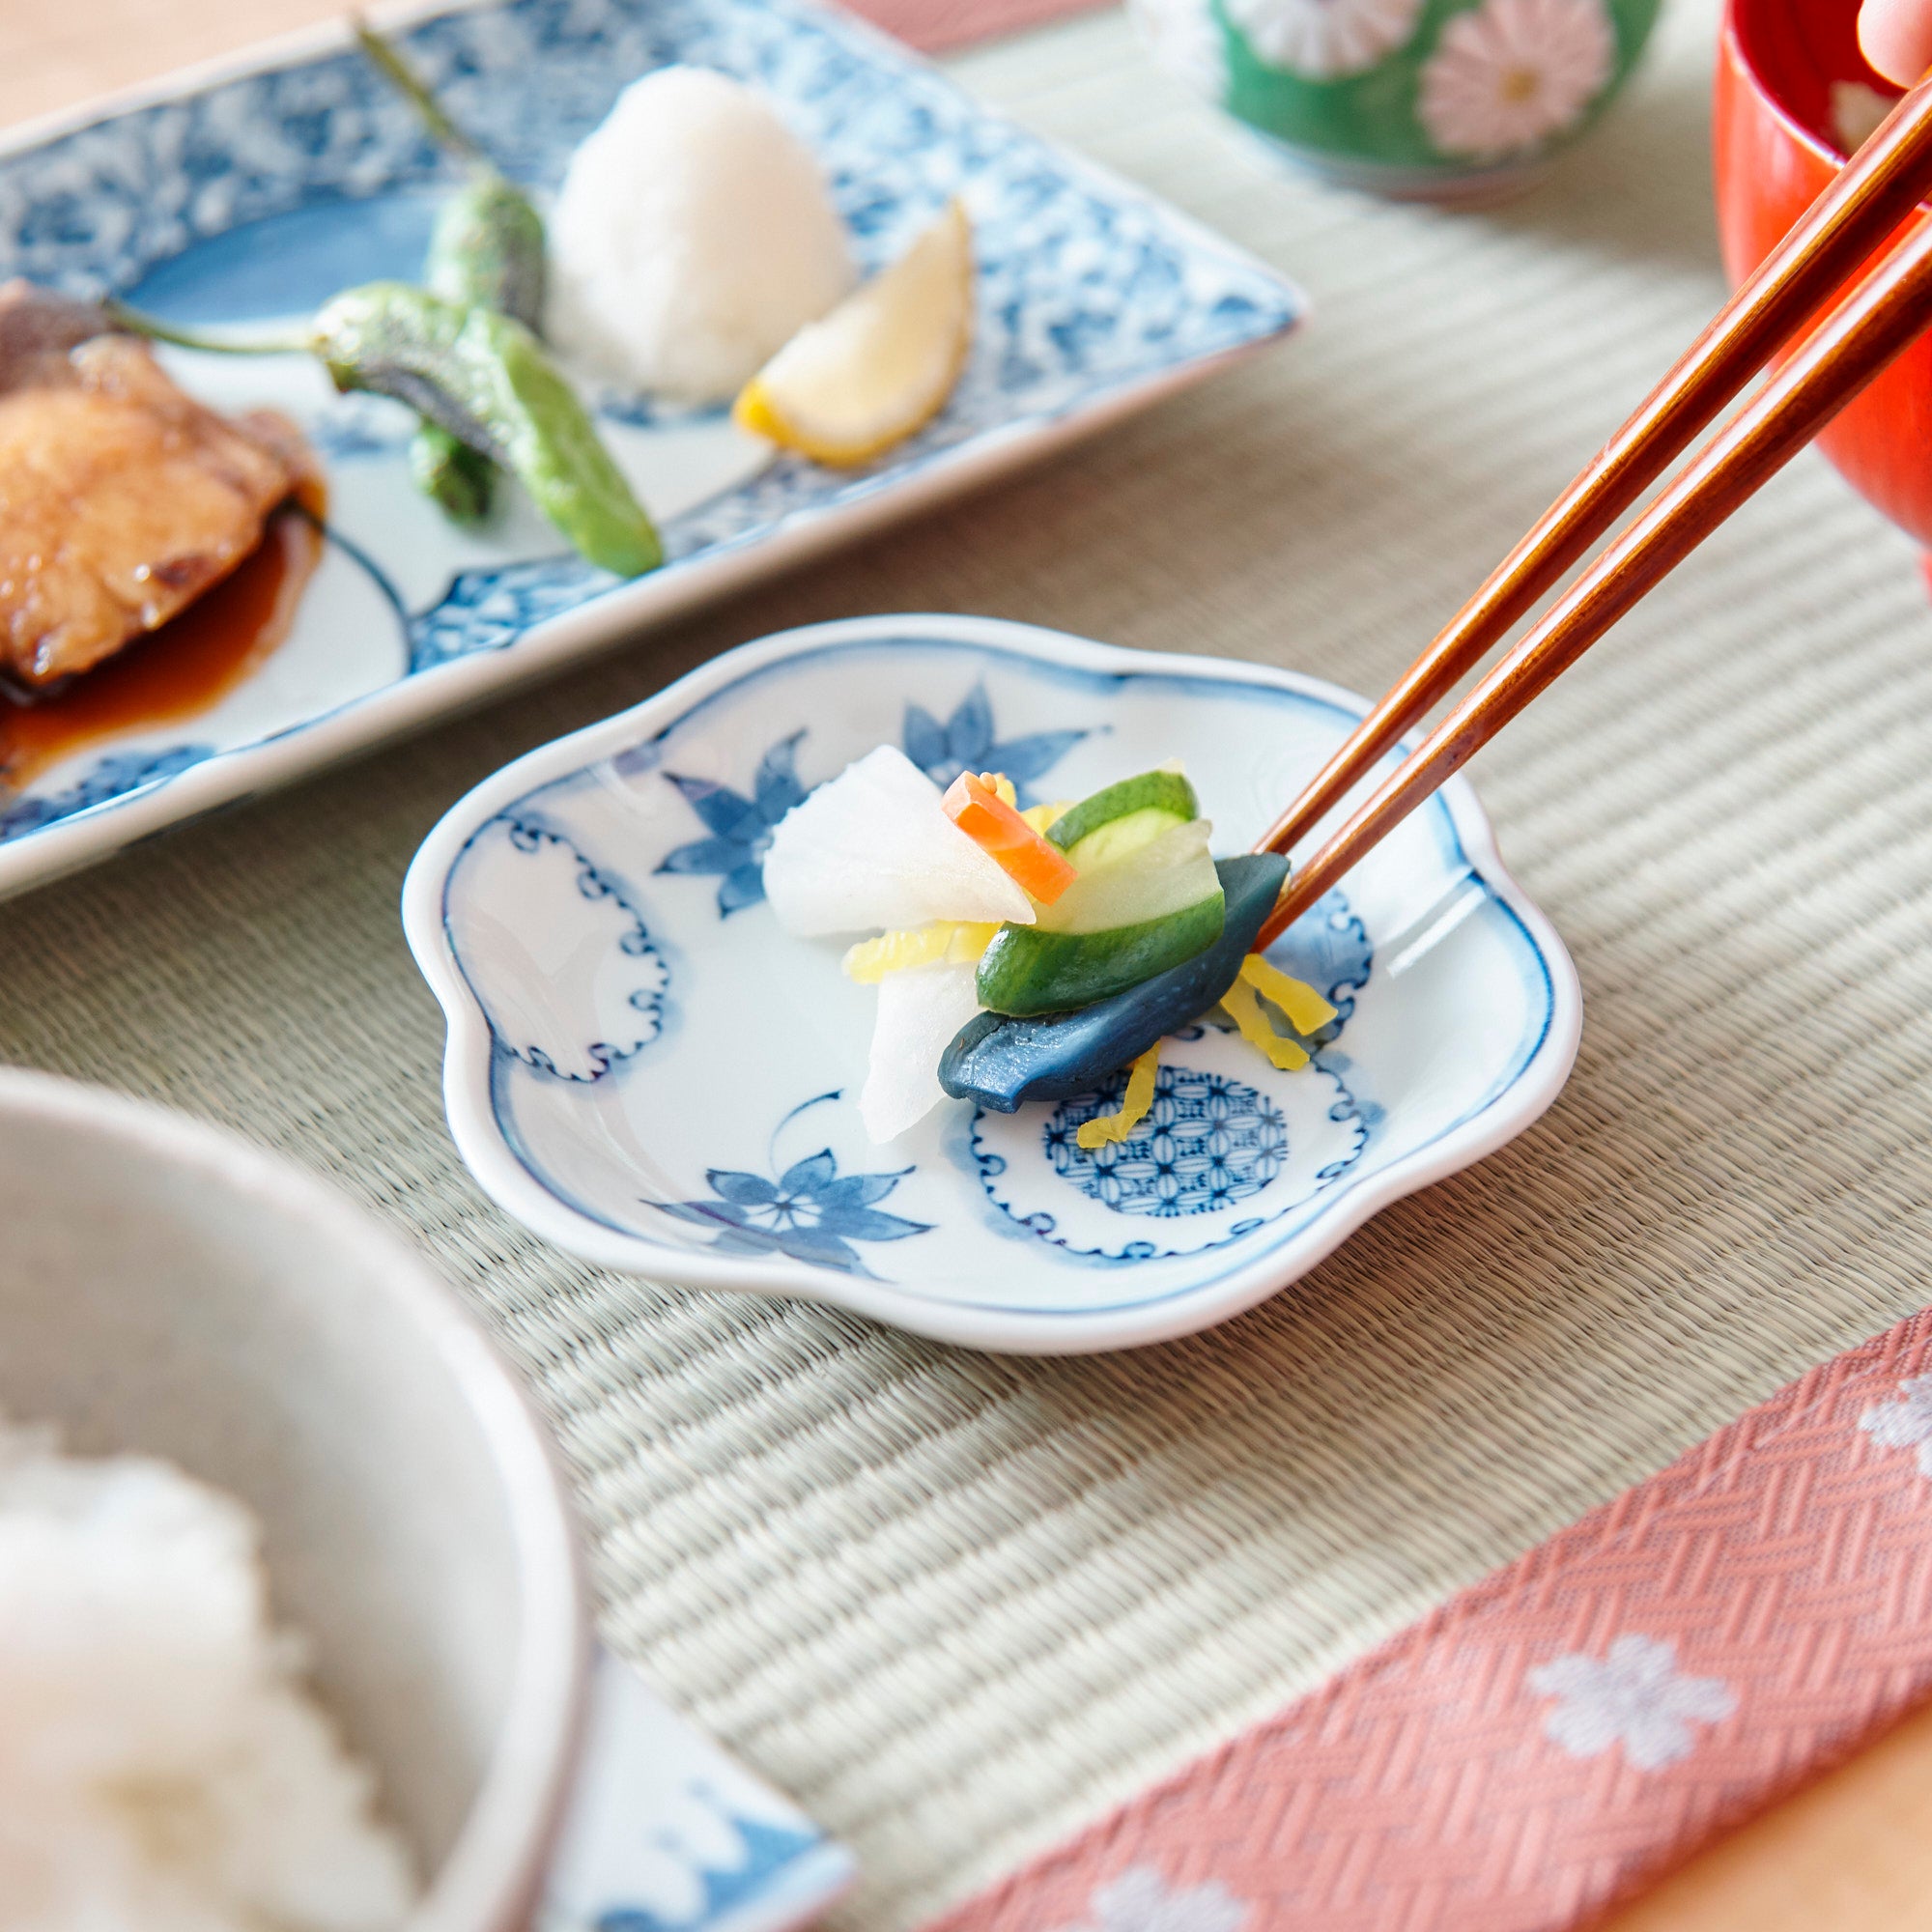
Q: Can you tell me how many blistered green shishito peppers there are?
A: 2